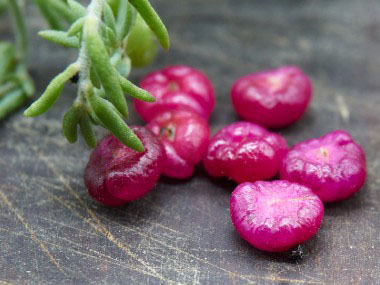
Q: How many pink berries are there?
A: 7